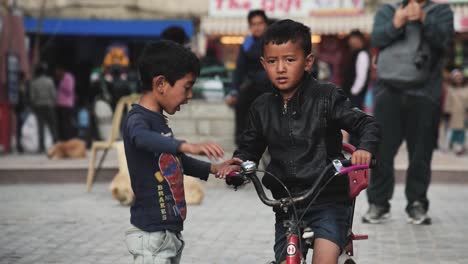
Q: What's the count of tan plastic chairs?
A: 1